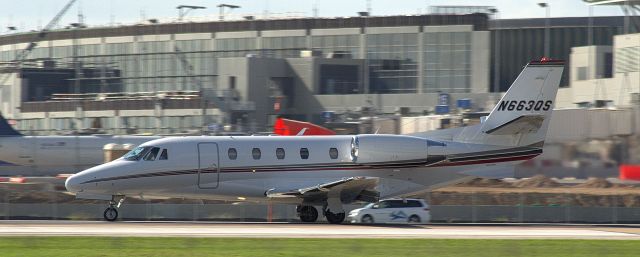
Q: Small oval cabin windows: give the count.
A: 5